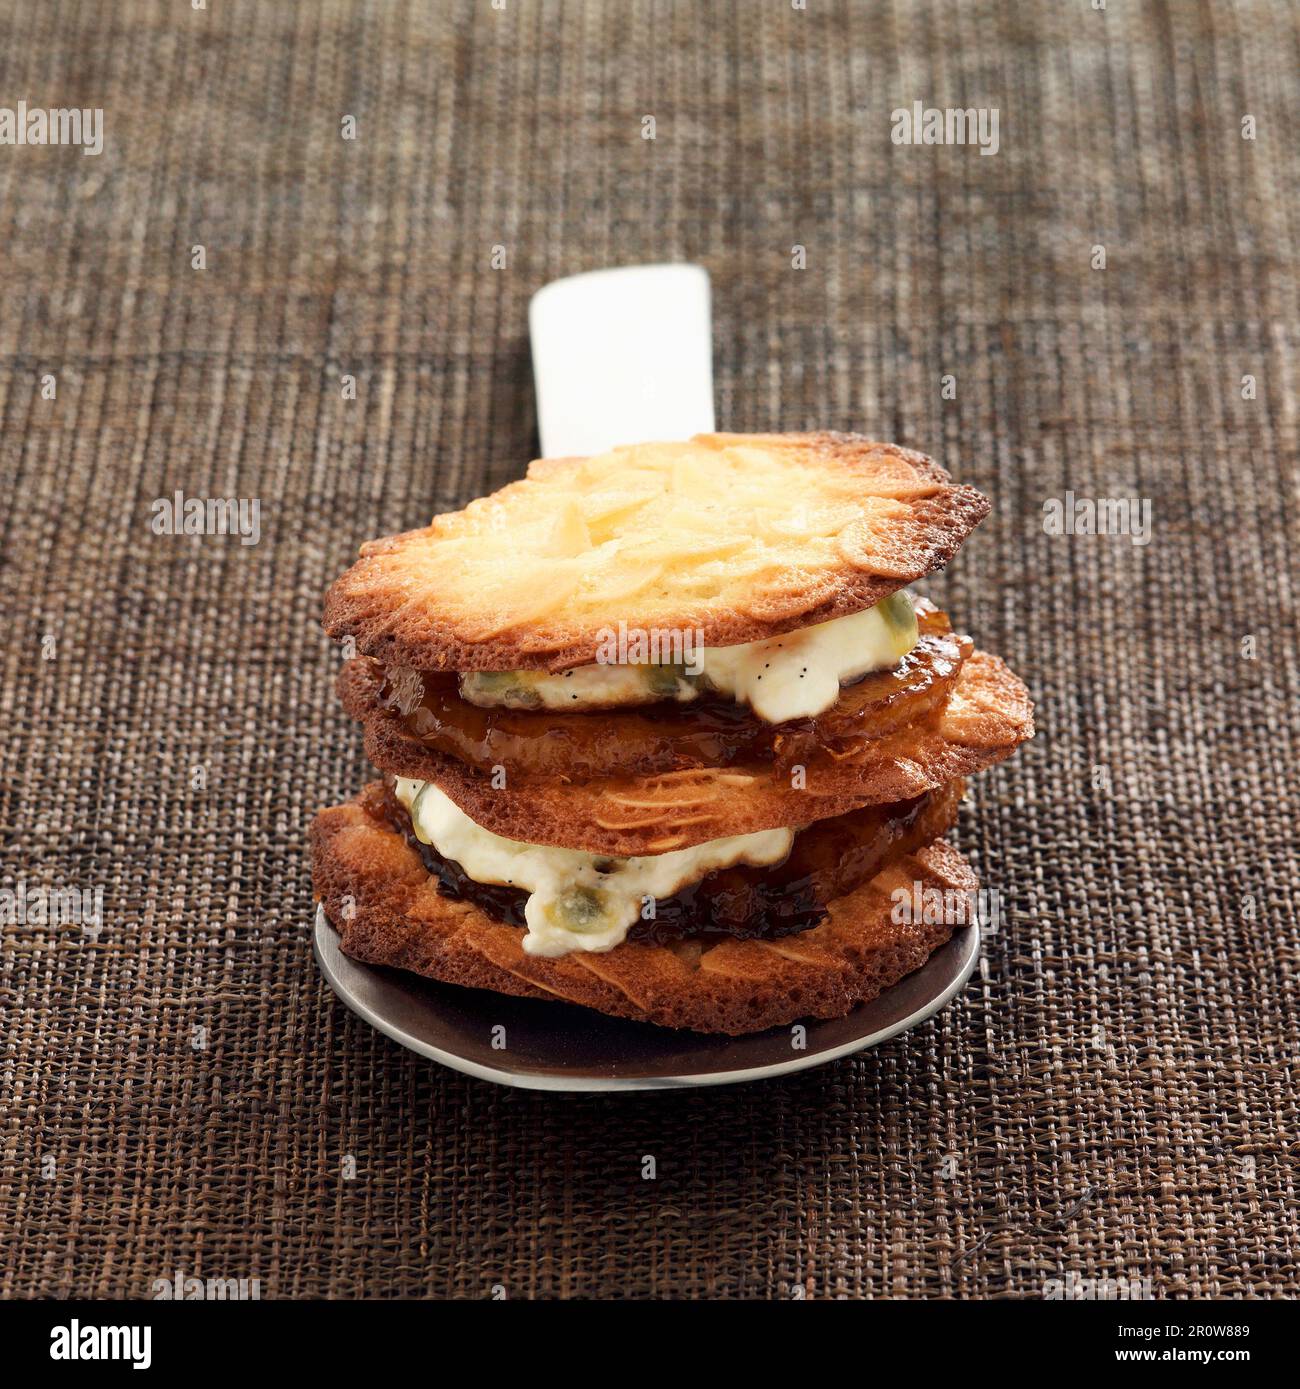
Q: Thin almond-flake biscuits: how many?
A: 3